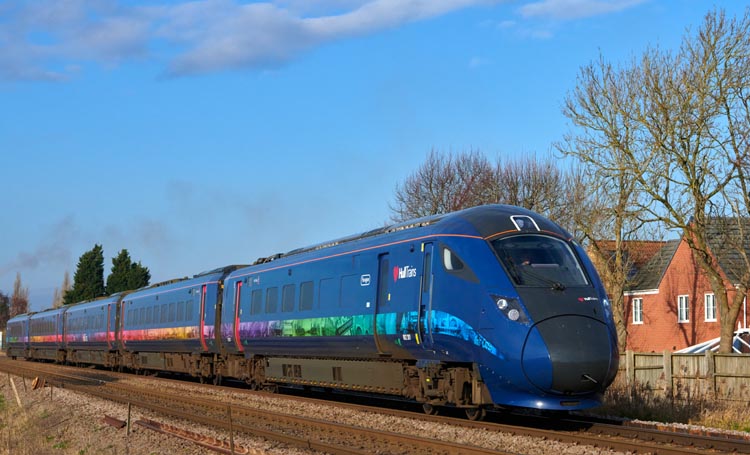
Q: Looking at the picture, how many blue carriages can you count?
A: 5